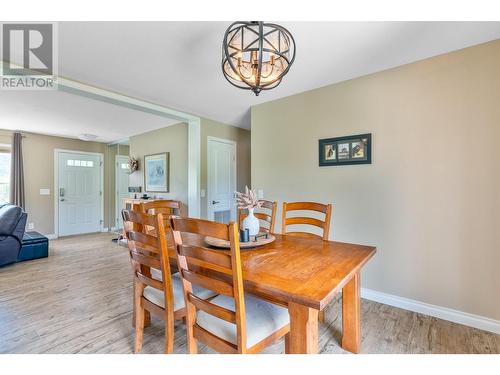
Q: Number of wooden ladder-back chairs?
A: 5